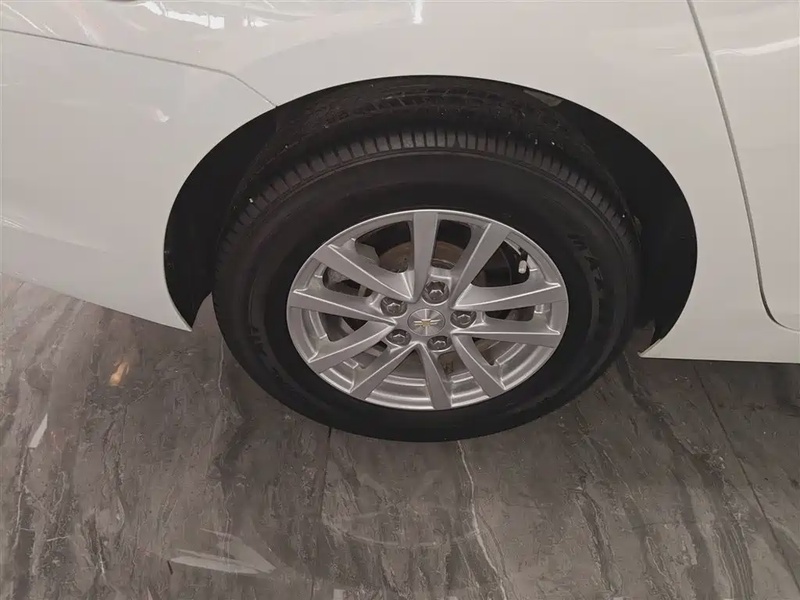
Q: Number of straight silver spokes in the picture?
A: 10